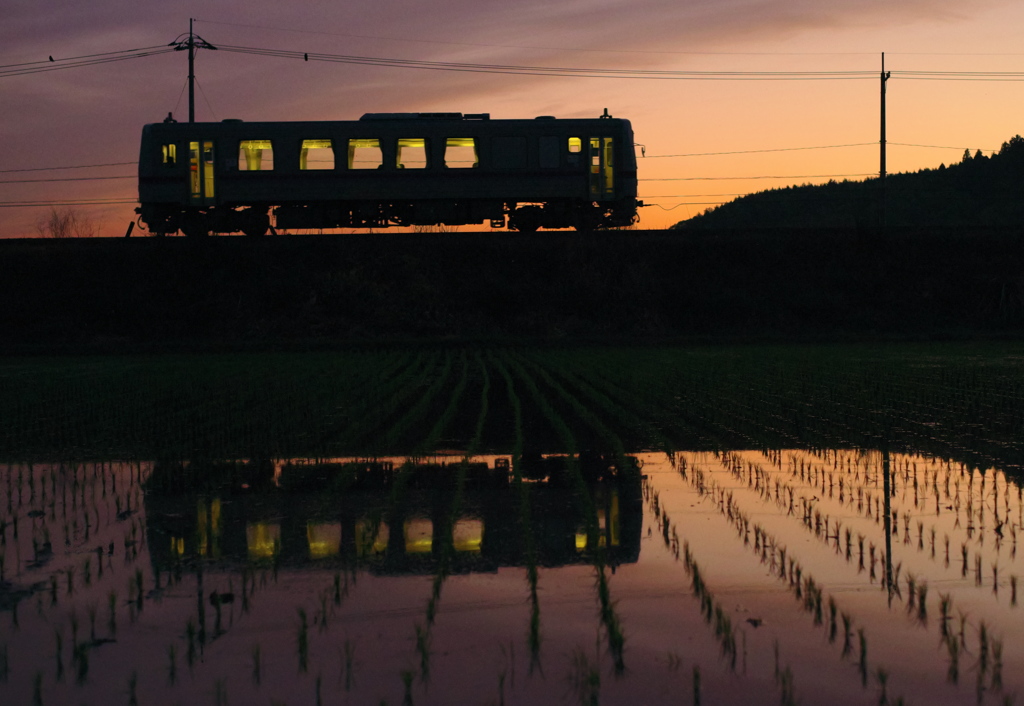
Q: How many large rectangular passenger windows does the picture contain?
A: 5